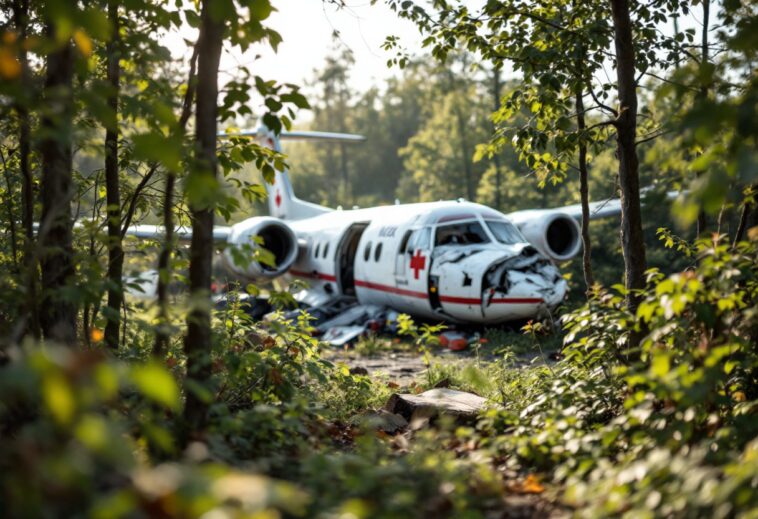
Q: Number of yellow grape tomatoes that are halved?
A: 0